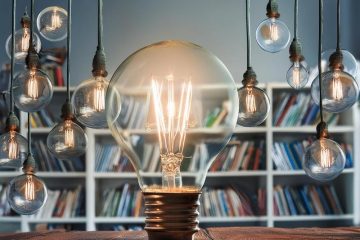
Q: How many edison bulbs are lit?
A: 13